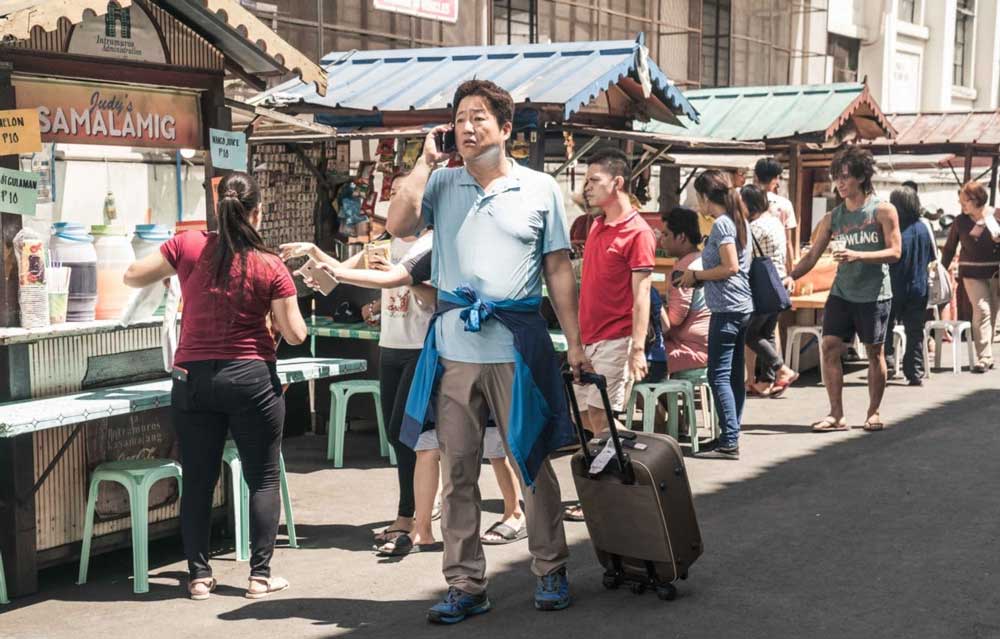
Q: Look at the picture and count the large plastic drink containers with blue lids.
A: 2